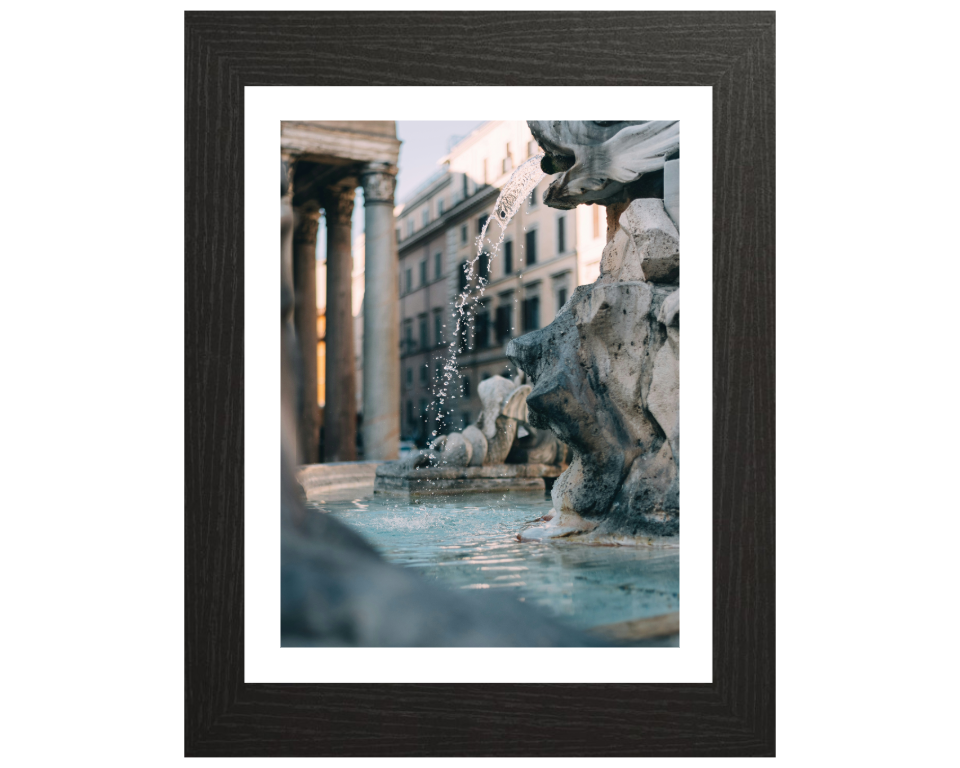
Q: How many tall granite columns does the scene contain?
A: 3